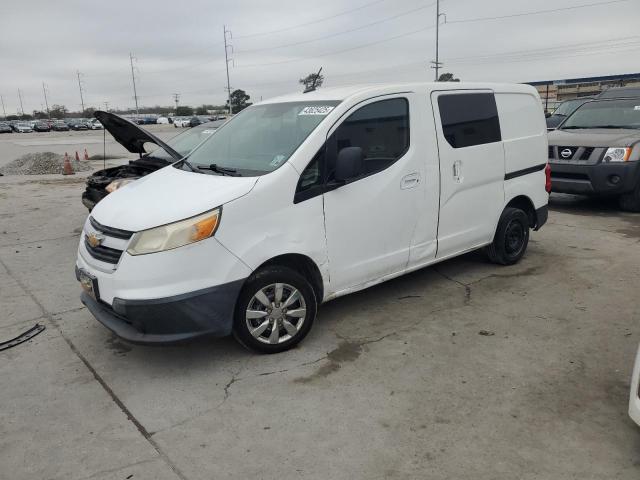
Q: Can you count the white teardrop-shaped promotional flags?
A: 0